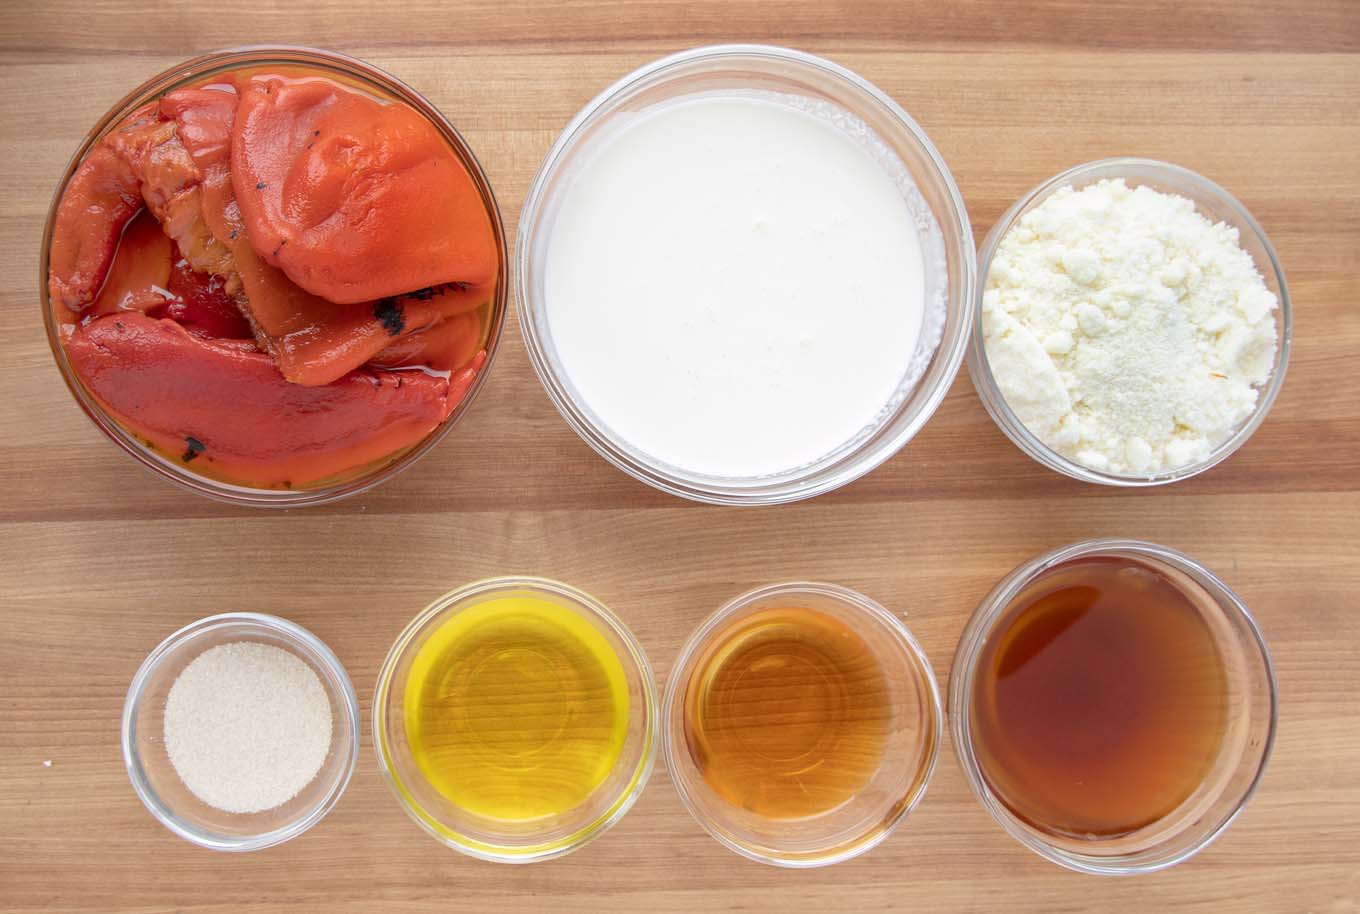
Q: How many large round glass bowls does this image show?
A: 2